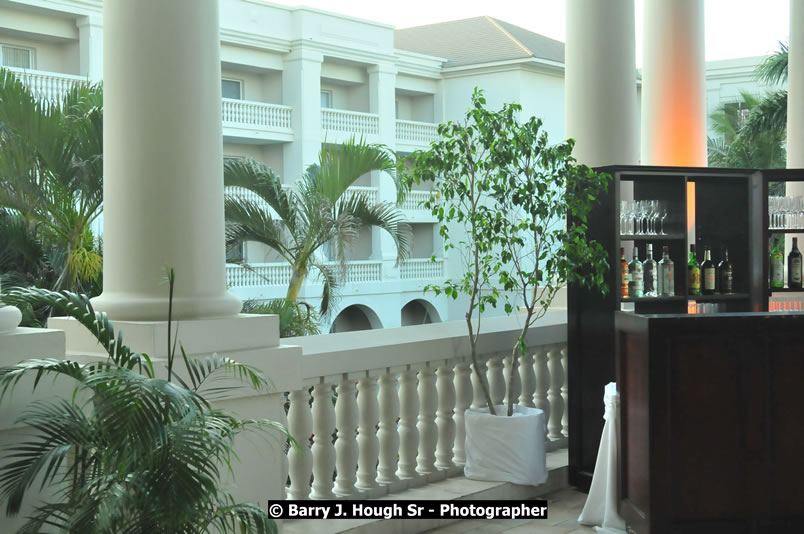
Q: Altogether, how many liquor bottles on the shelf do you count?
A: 9